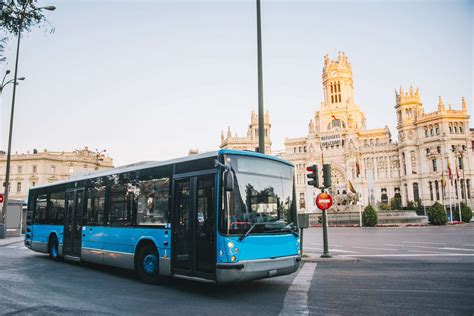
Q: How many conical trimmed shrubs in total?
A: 3